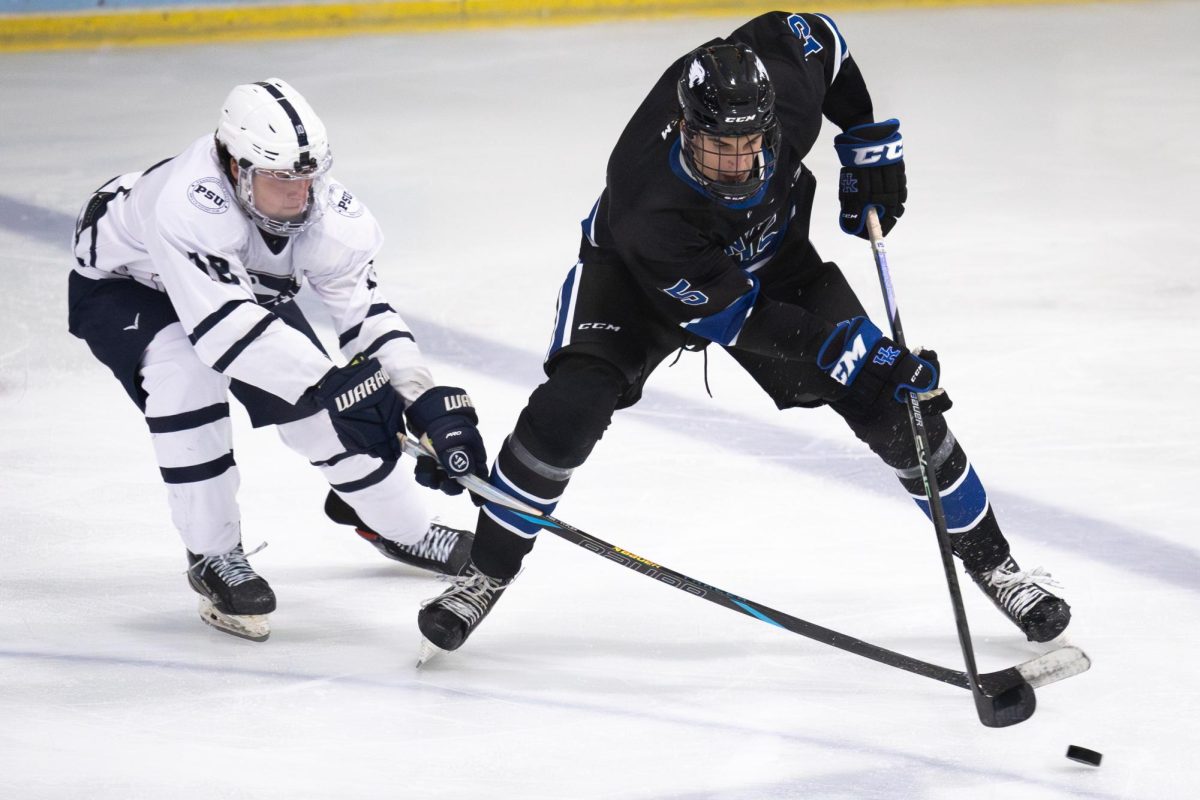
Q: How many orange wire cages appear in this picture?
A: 0